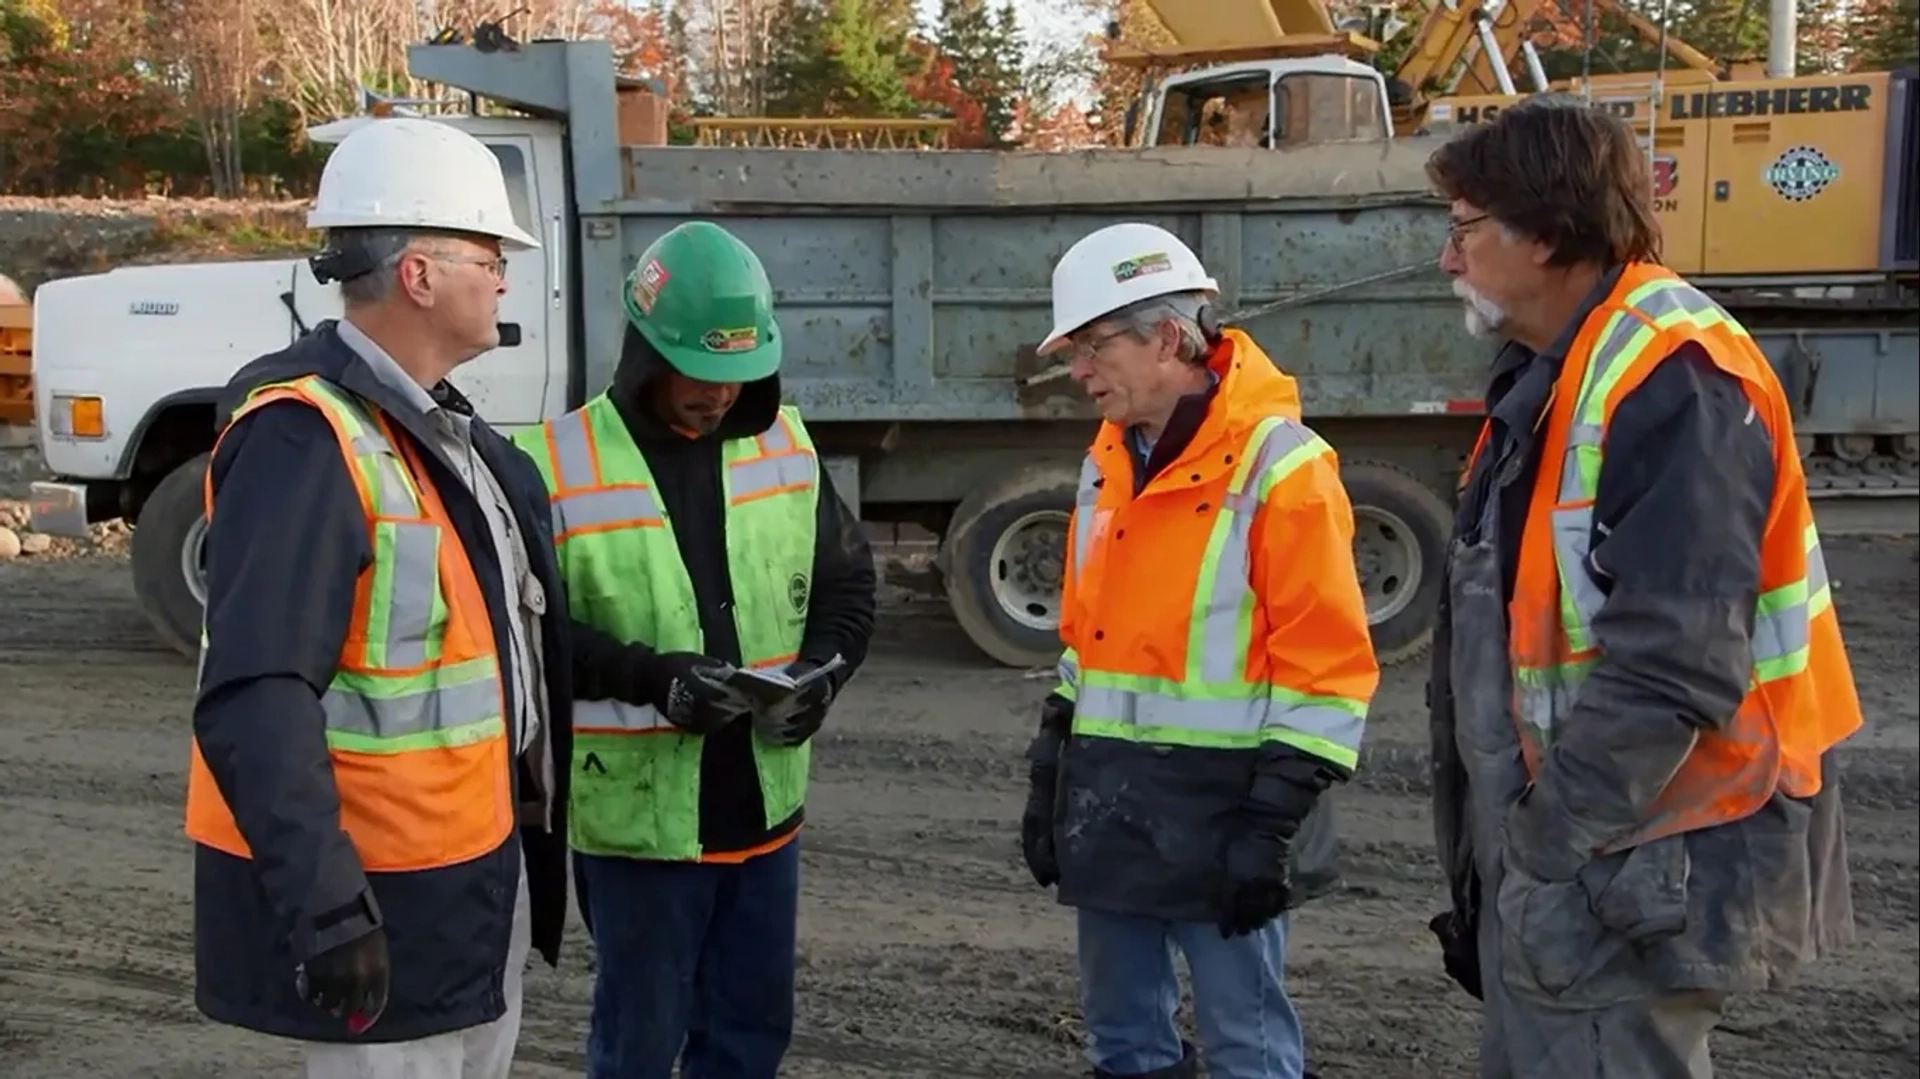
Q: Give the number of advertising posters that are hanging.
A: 0